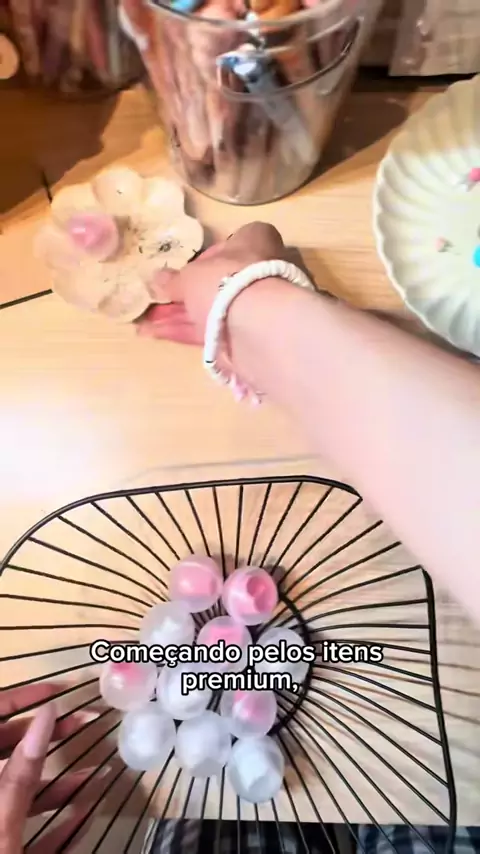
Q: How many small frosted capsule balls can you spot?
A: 12